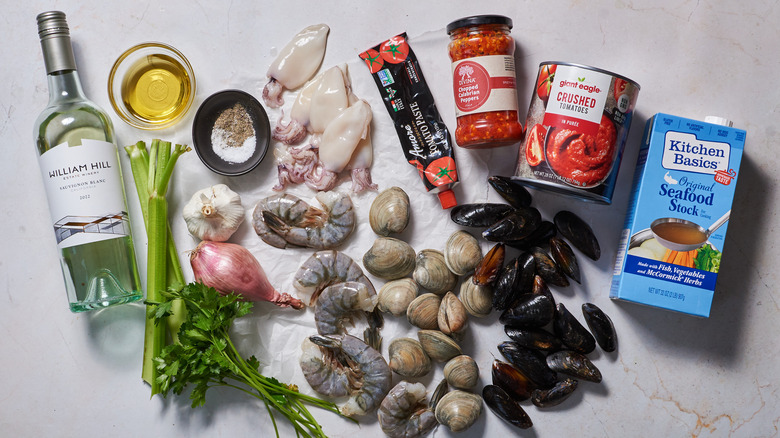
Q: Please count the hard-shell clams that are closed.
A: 12